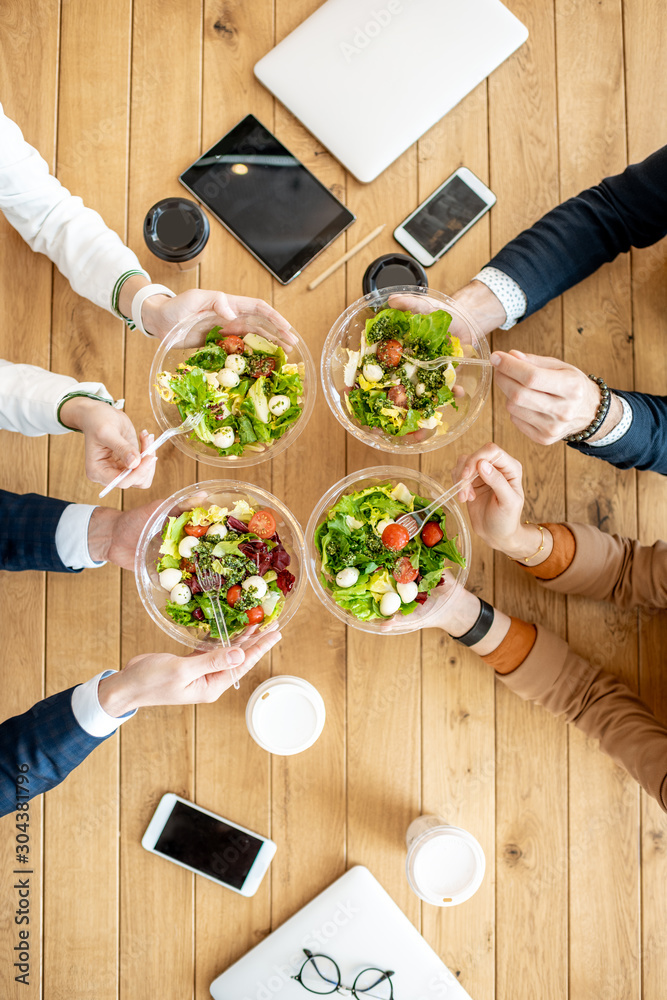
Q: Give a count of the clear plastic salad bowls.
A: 4